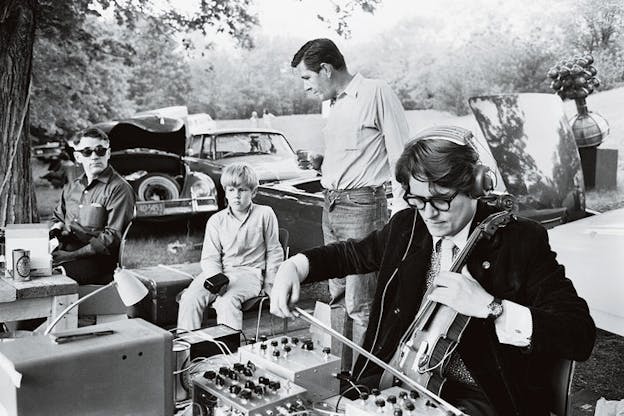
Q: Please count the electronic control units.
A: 3